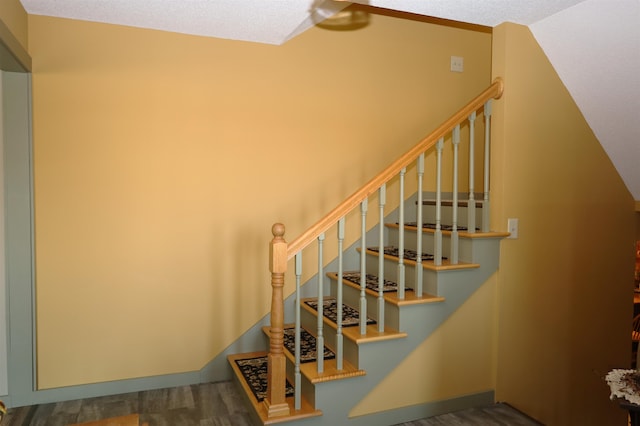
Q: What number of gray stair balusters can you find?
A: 11